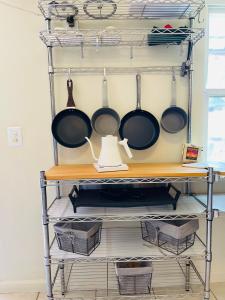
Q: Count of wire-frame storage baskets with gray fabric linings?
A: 3